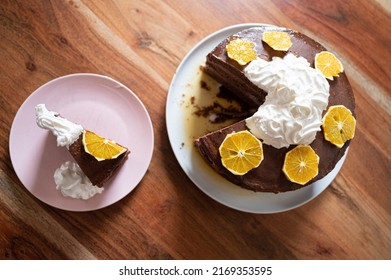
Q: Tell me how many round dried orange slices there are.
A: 6